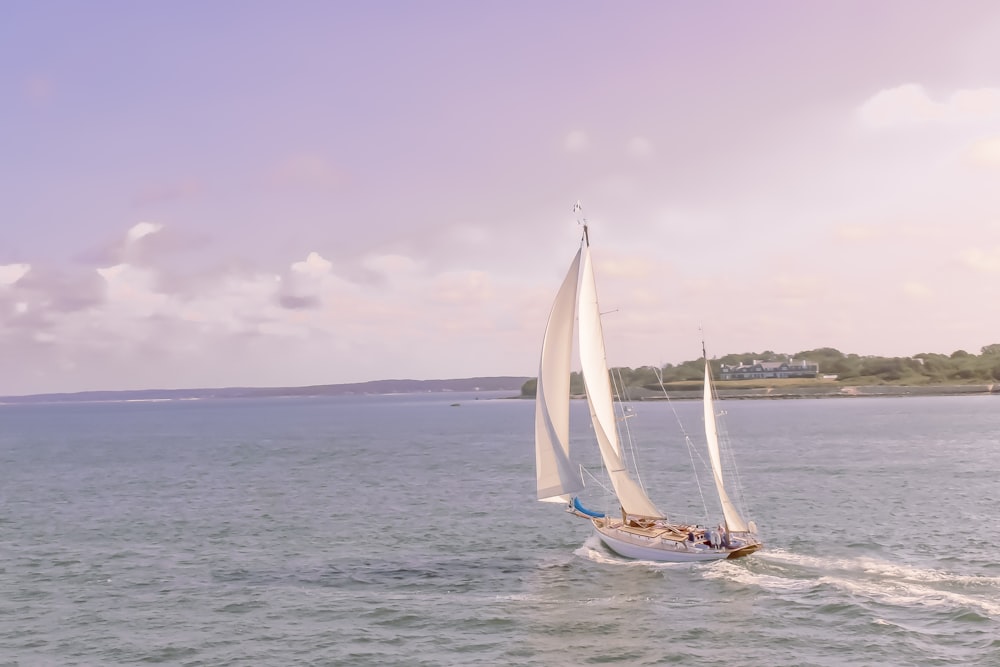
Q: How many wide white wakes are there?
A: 2